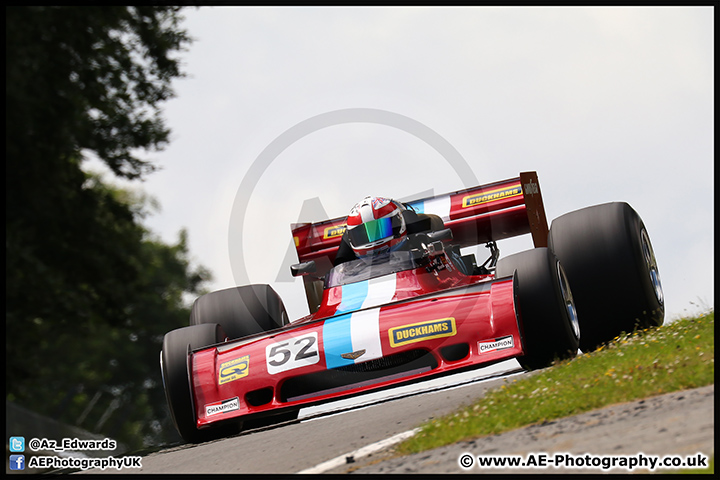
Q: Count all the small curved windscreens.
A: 1